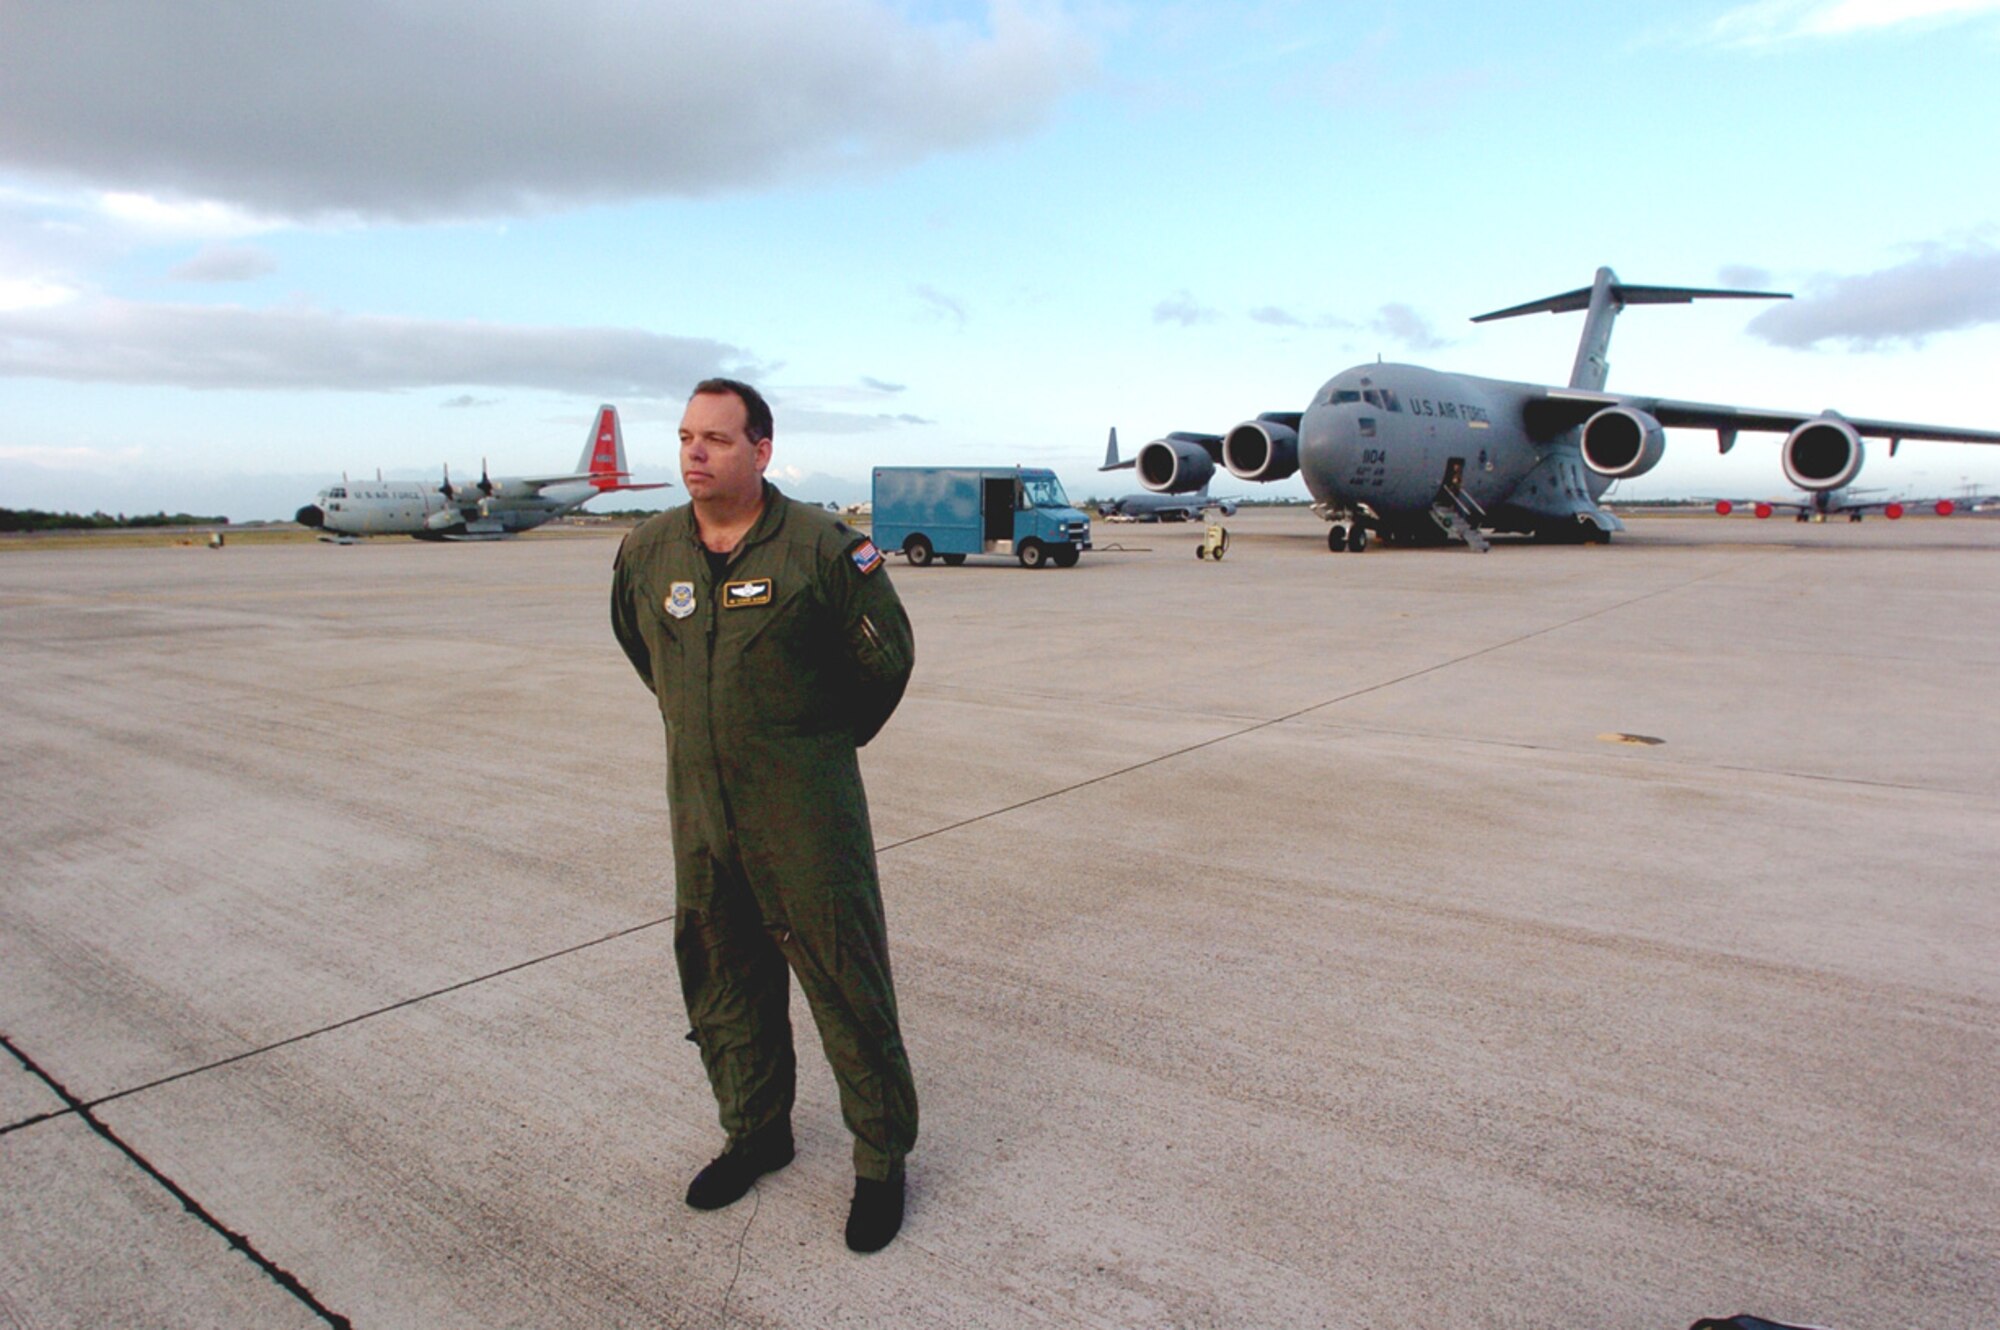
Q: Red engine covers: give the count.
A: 4